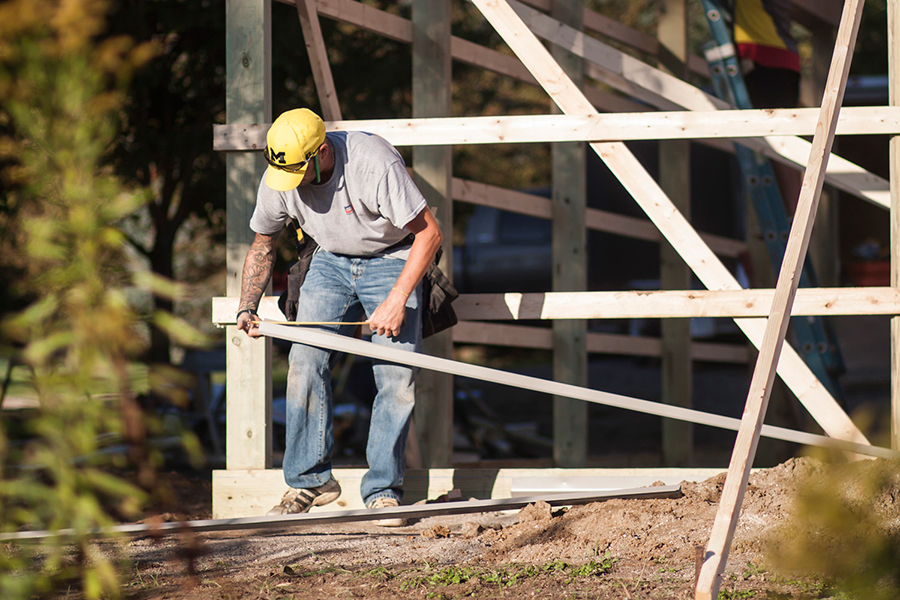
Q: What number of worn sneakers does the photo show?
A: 2